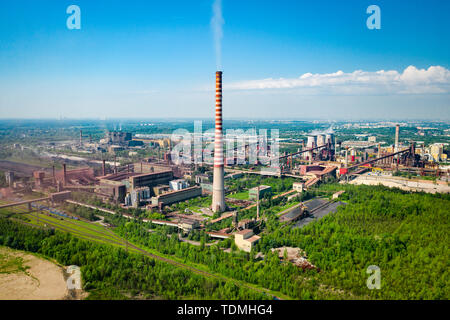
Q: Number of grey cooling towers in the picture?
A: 3